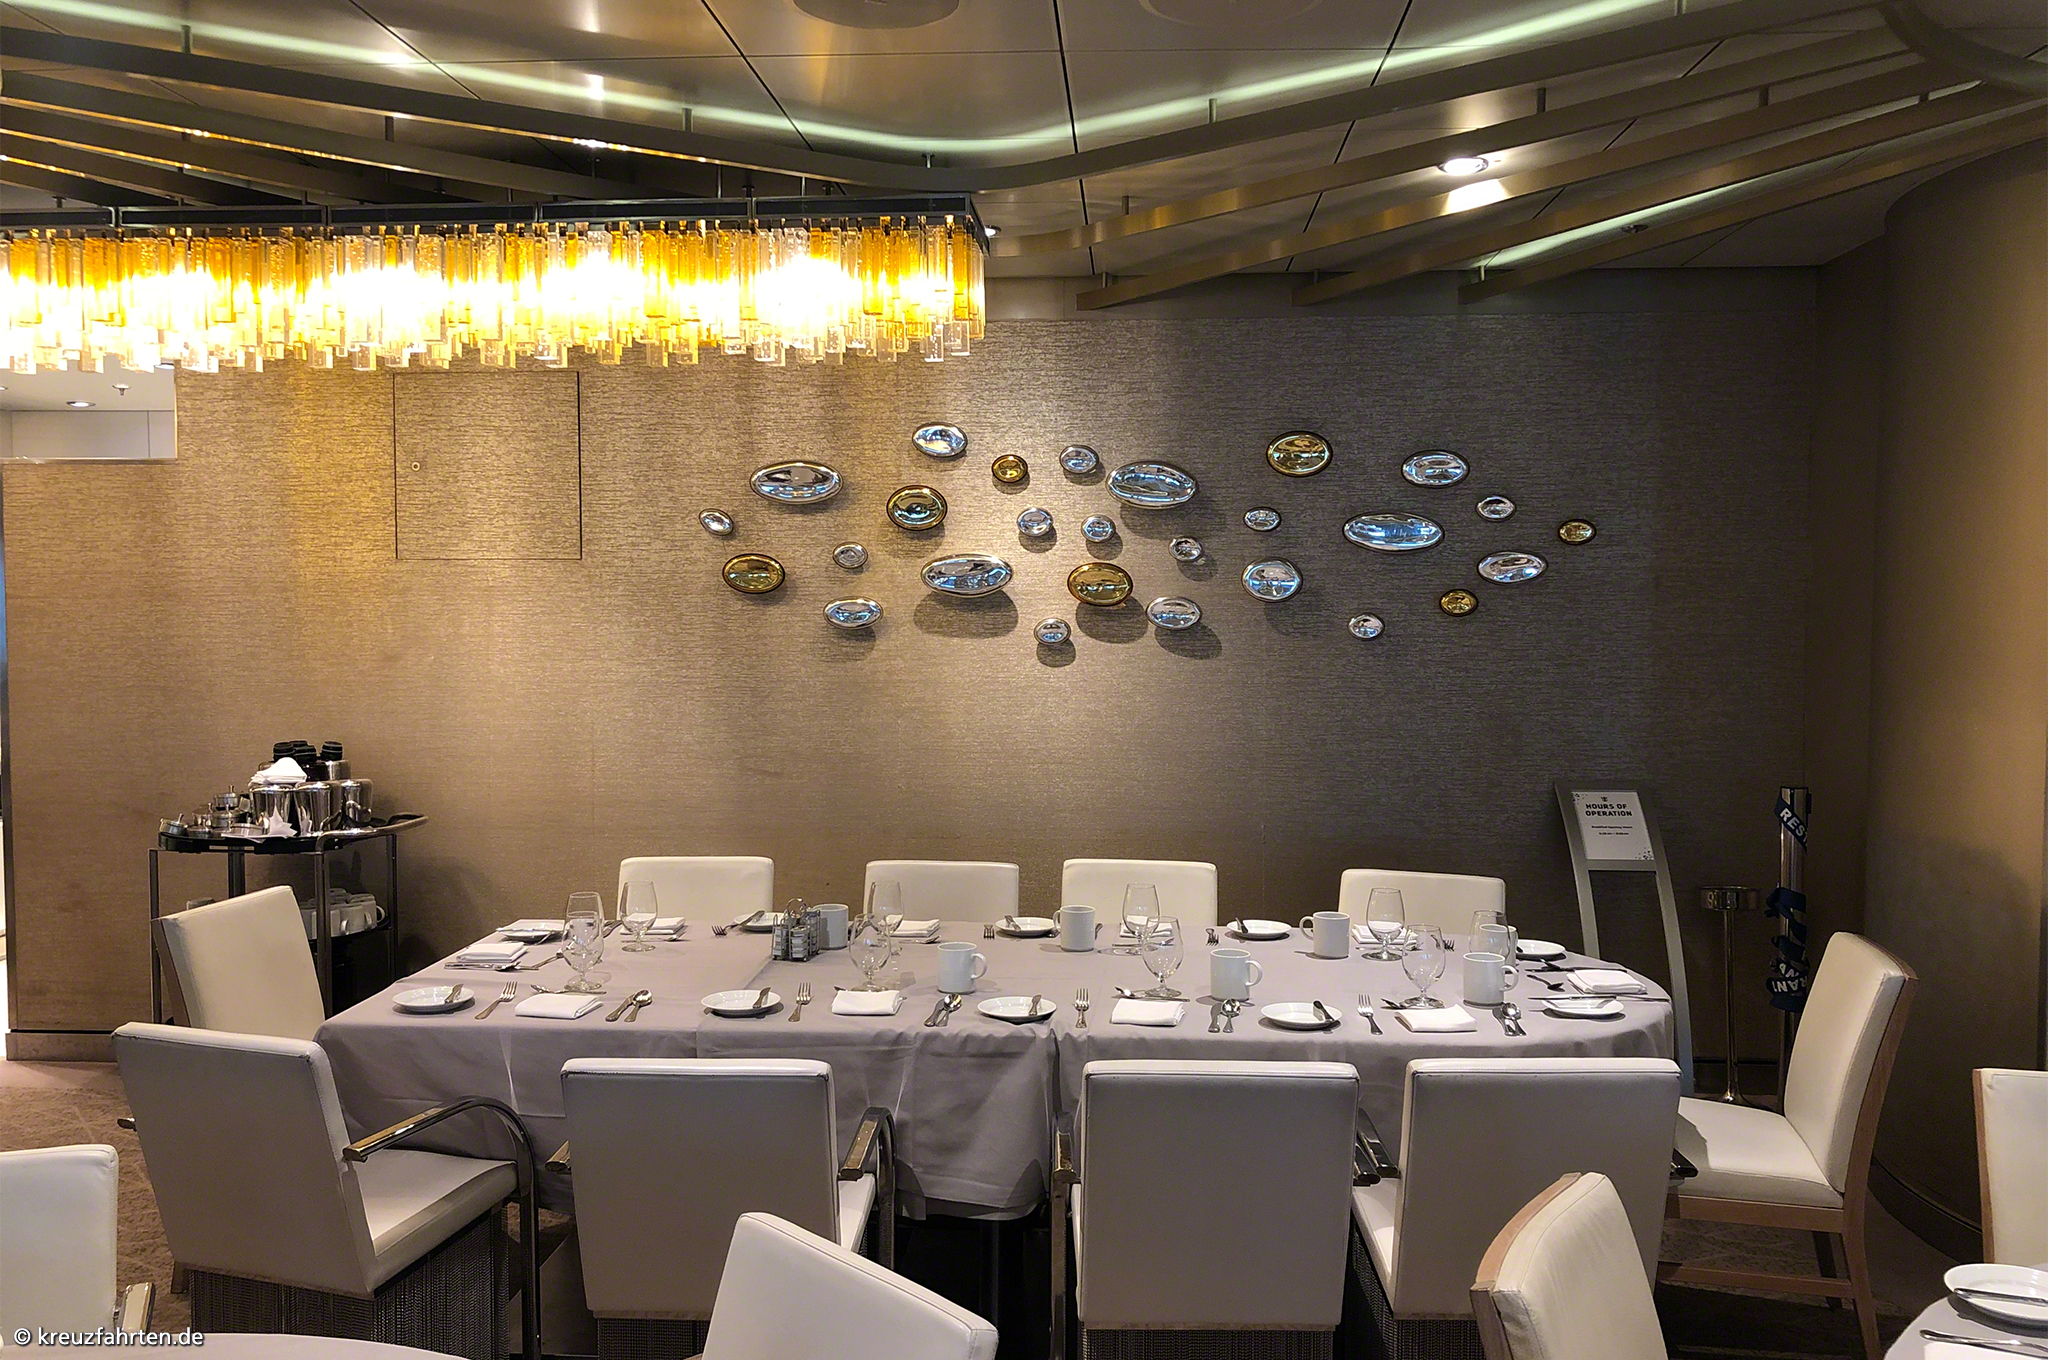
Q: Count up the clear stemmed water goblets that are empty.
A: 10